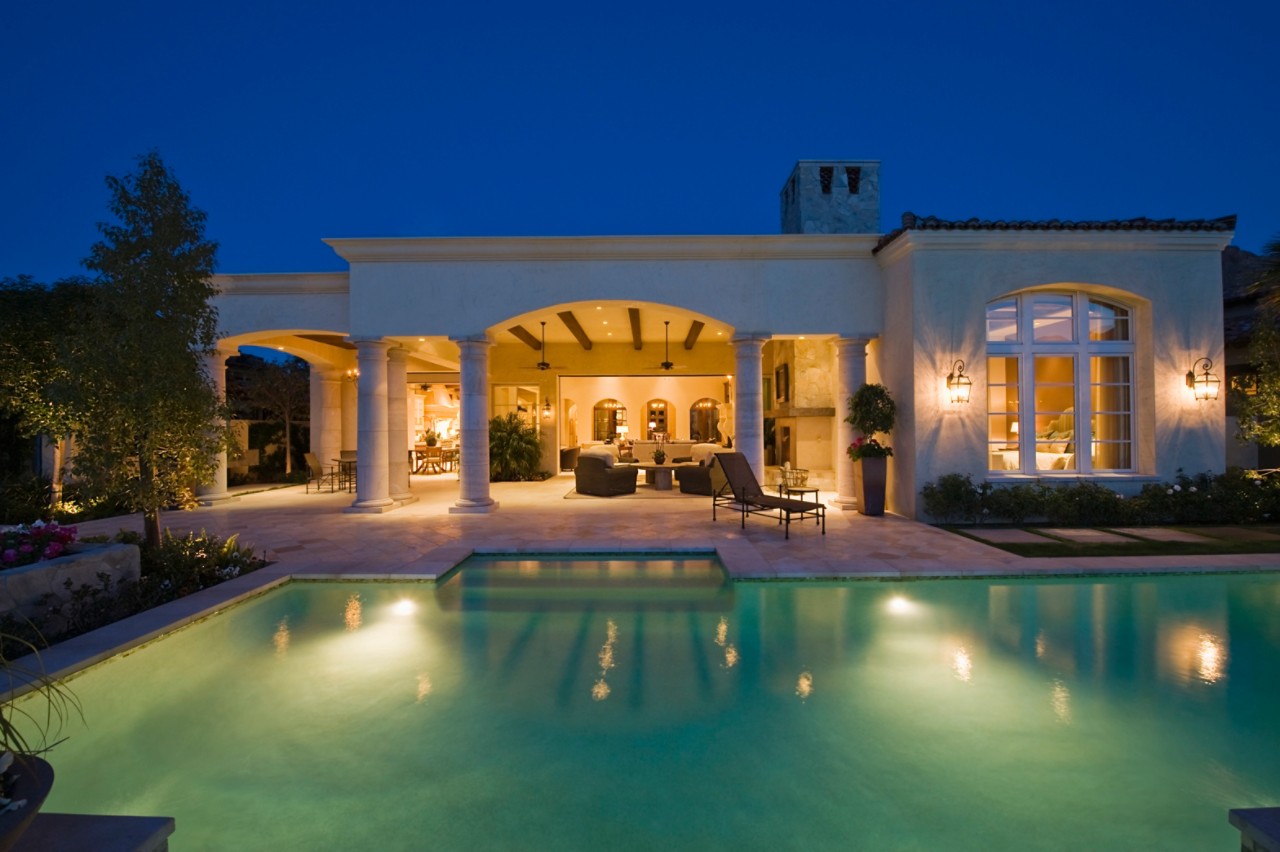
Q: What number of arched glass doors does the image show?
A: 3